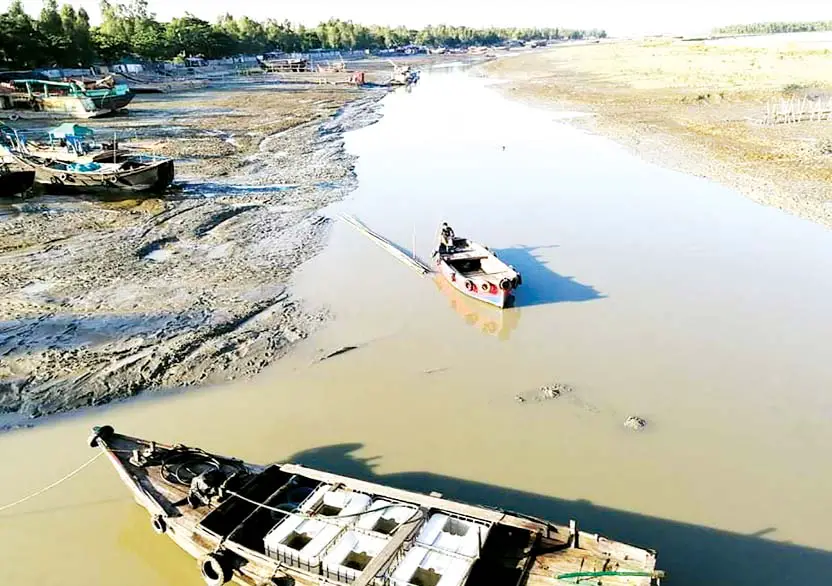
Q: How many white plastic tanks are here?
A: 6